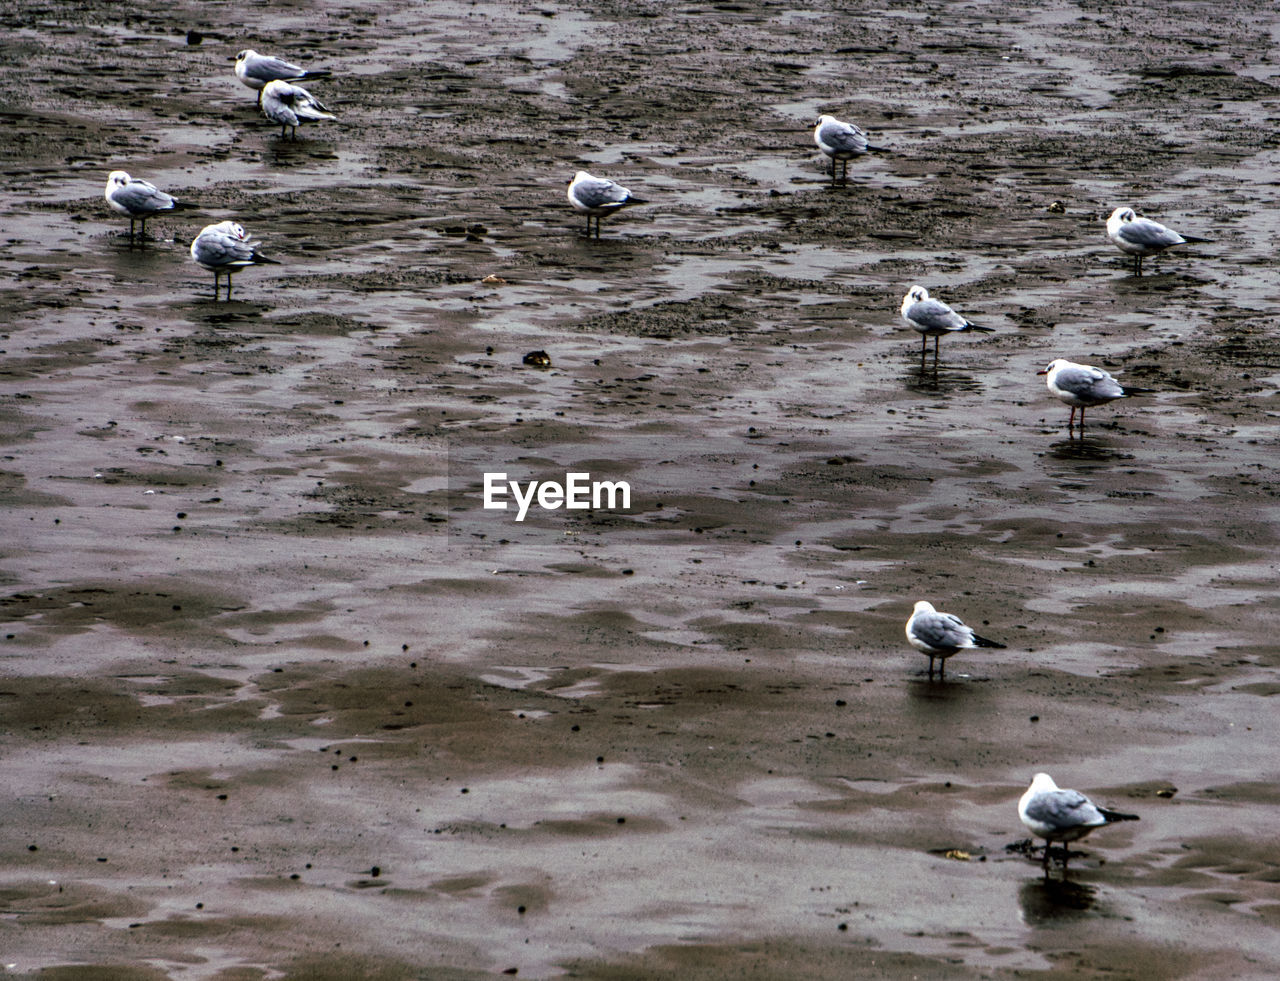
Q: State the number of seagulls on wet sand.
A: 11